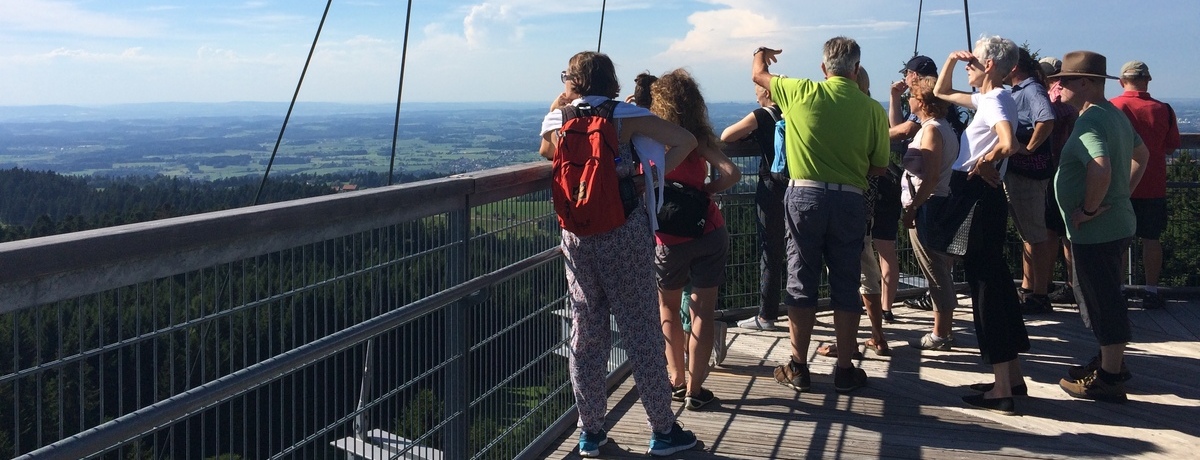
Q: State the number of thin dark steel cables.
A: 5